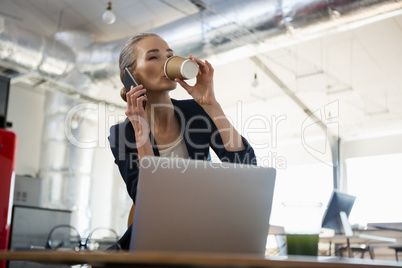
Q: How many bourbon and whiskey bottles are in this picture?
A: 0